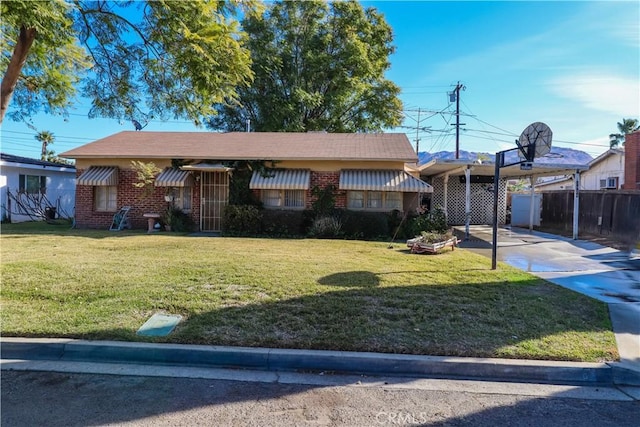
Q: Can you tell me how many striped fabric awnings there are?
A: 4